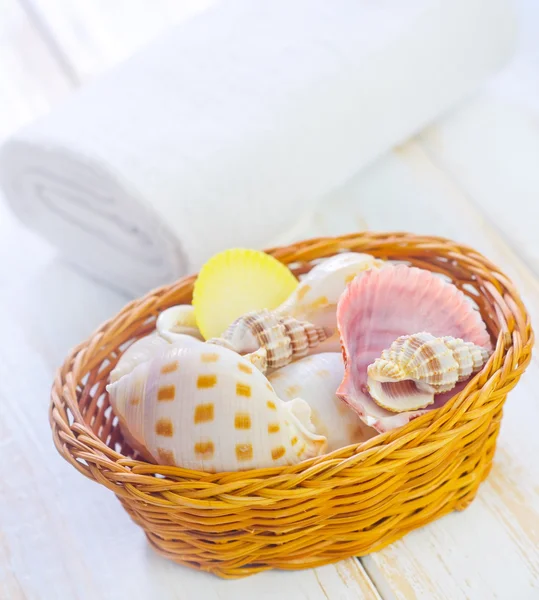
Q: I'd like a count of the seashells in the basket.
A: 8